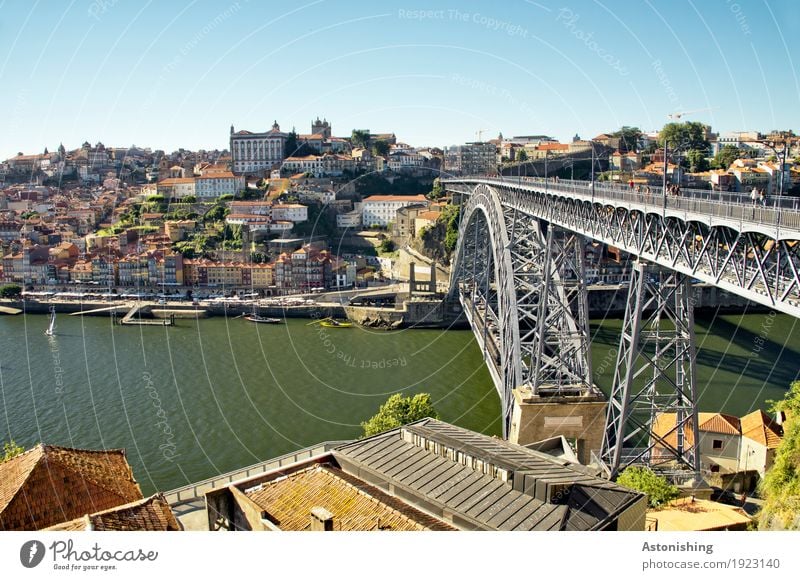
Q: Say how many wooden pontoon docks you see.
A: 1